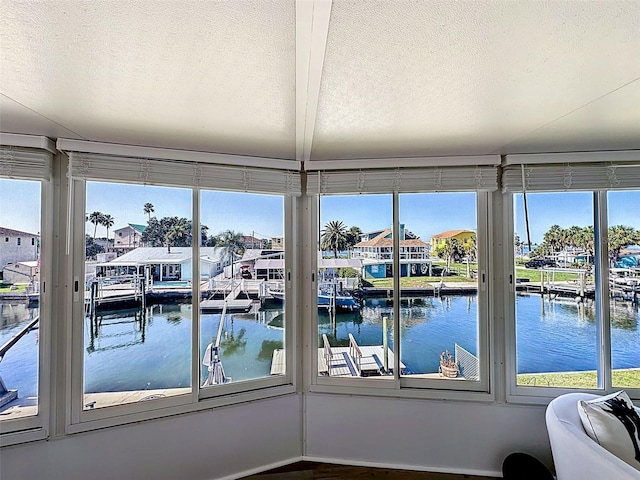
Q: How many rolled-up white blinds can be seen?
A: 4